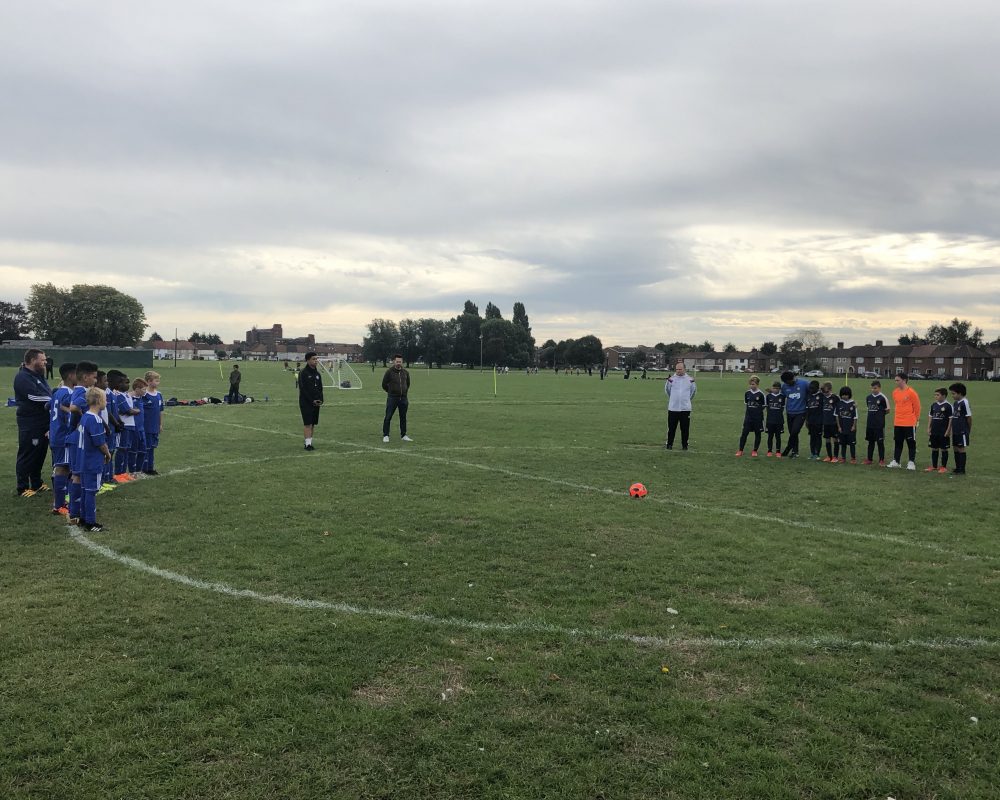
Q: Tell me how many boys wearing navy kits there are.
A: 8